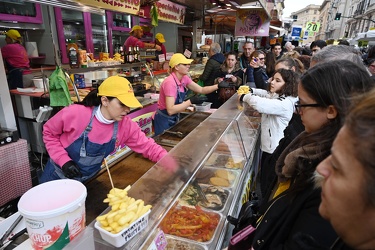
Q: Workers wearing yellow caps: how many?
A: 5